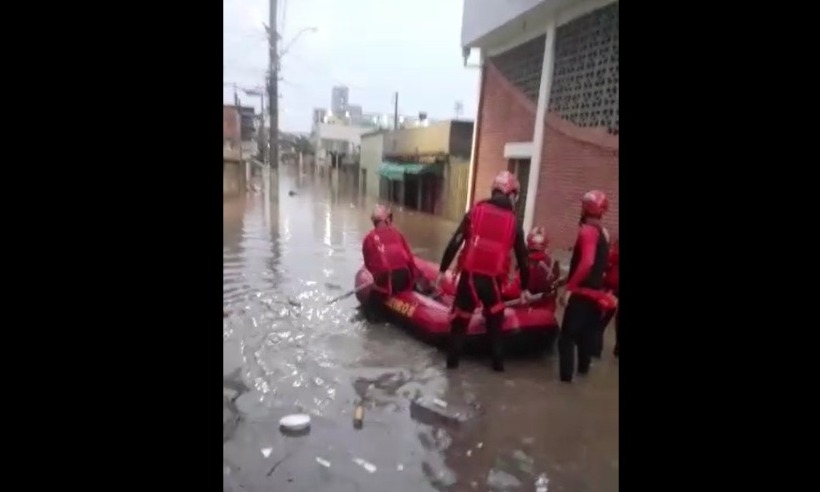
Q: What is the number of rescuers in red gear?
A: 5